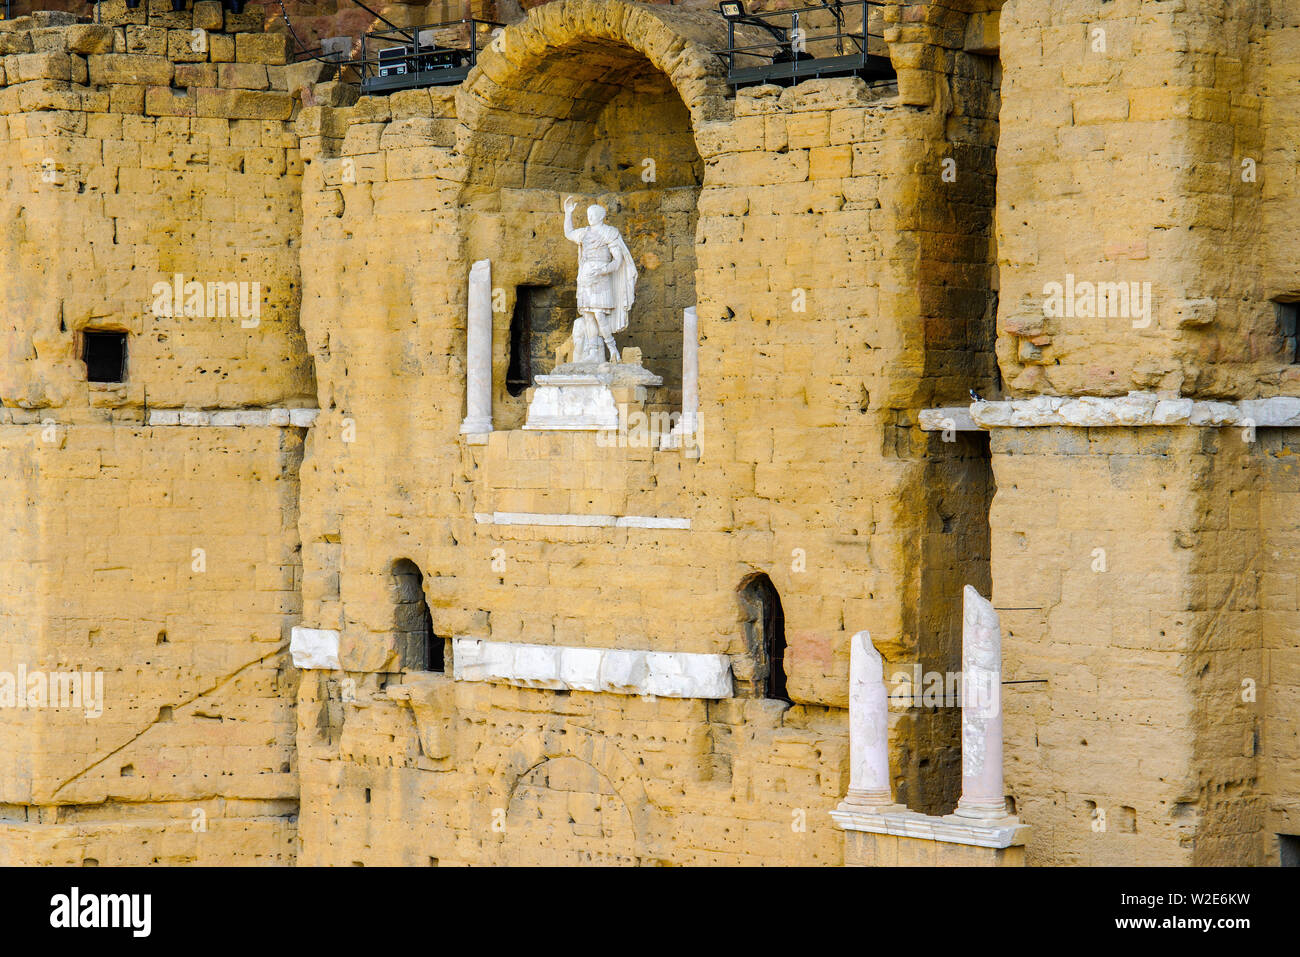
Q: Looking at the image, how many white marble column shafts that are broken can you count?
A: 4